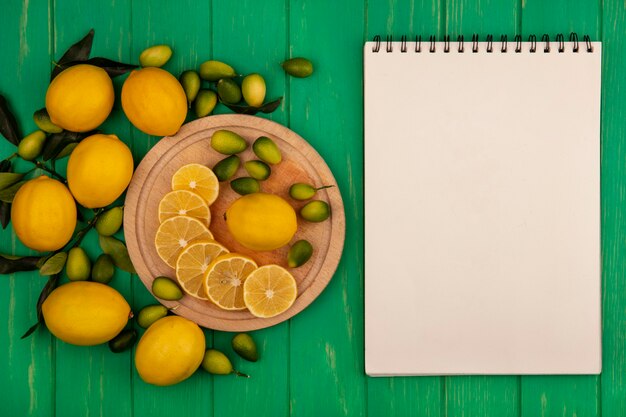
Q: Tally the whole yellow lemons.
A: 7